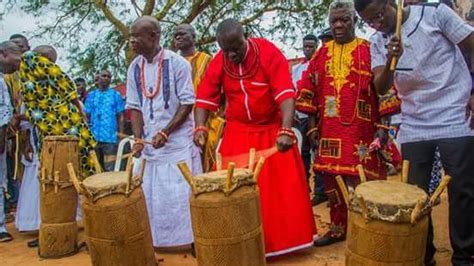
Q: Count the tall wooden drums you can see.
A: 4